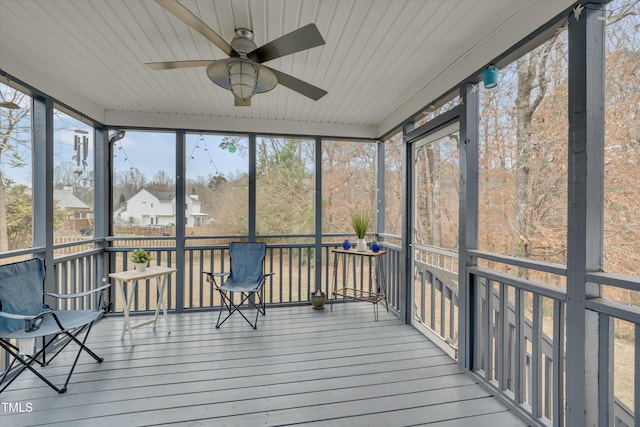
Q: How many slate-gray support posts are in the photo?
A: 9